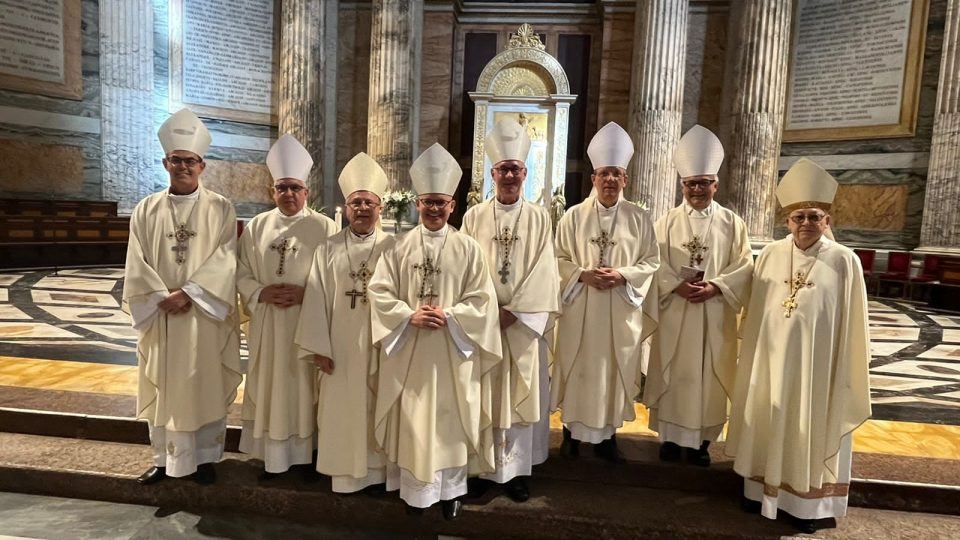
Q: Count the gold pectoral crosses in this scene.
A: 1